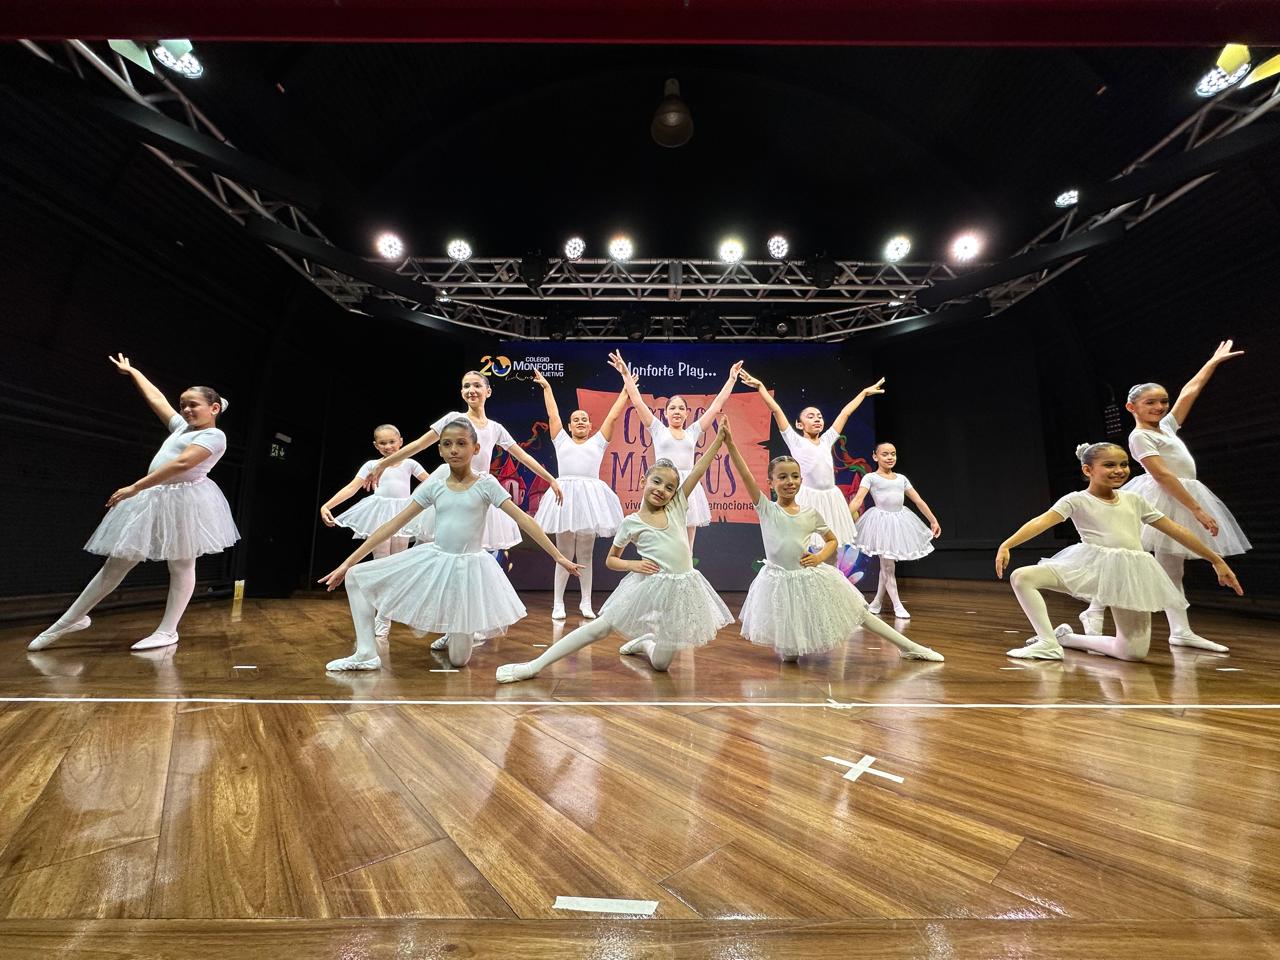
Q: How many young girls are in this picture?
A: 12